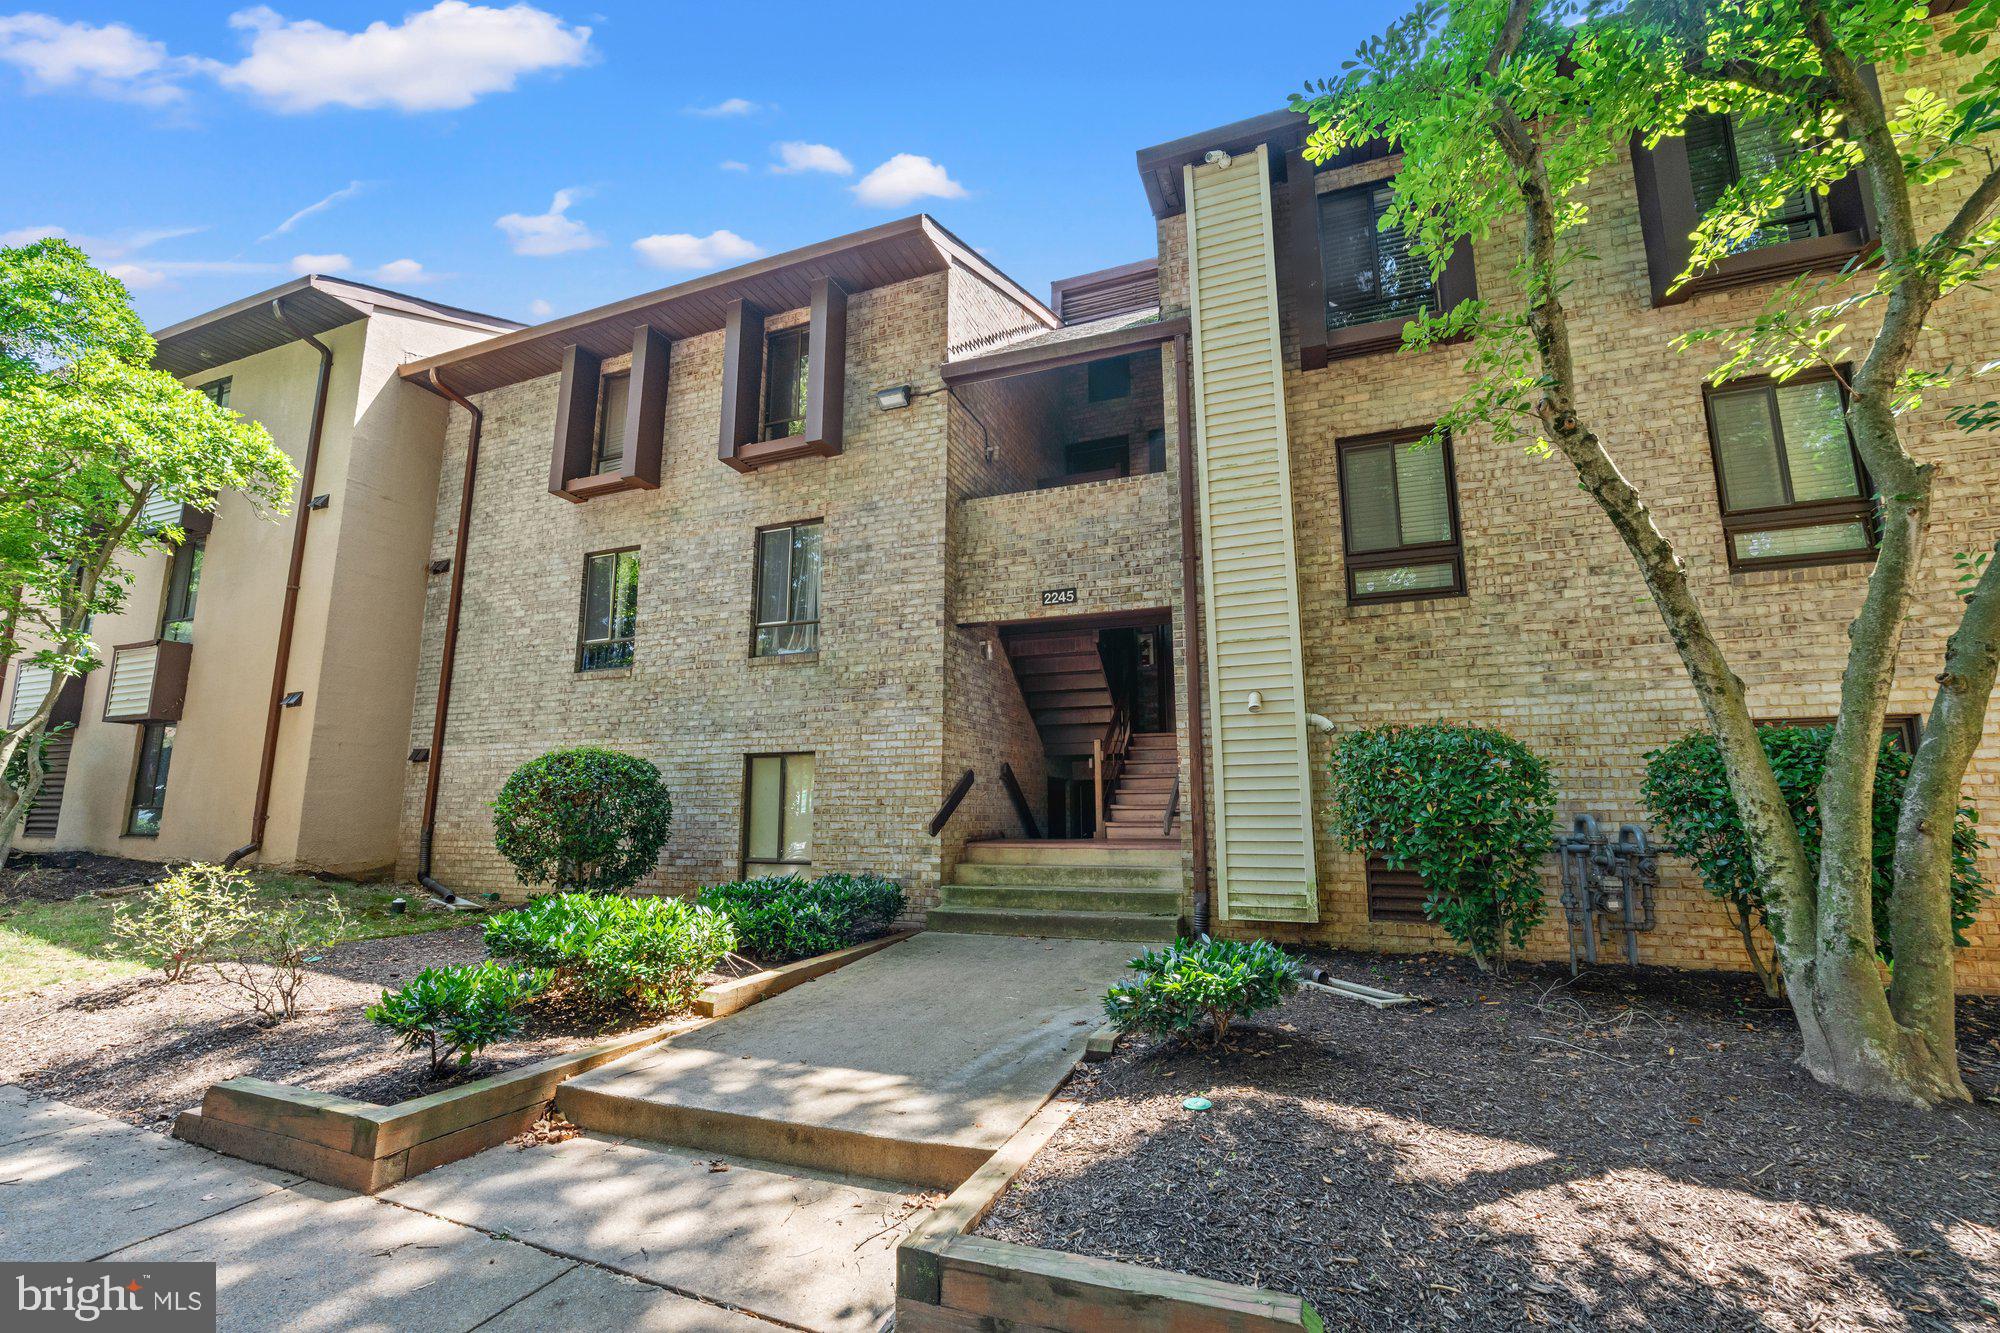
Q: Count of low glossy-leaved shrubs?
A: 4